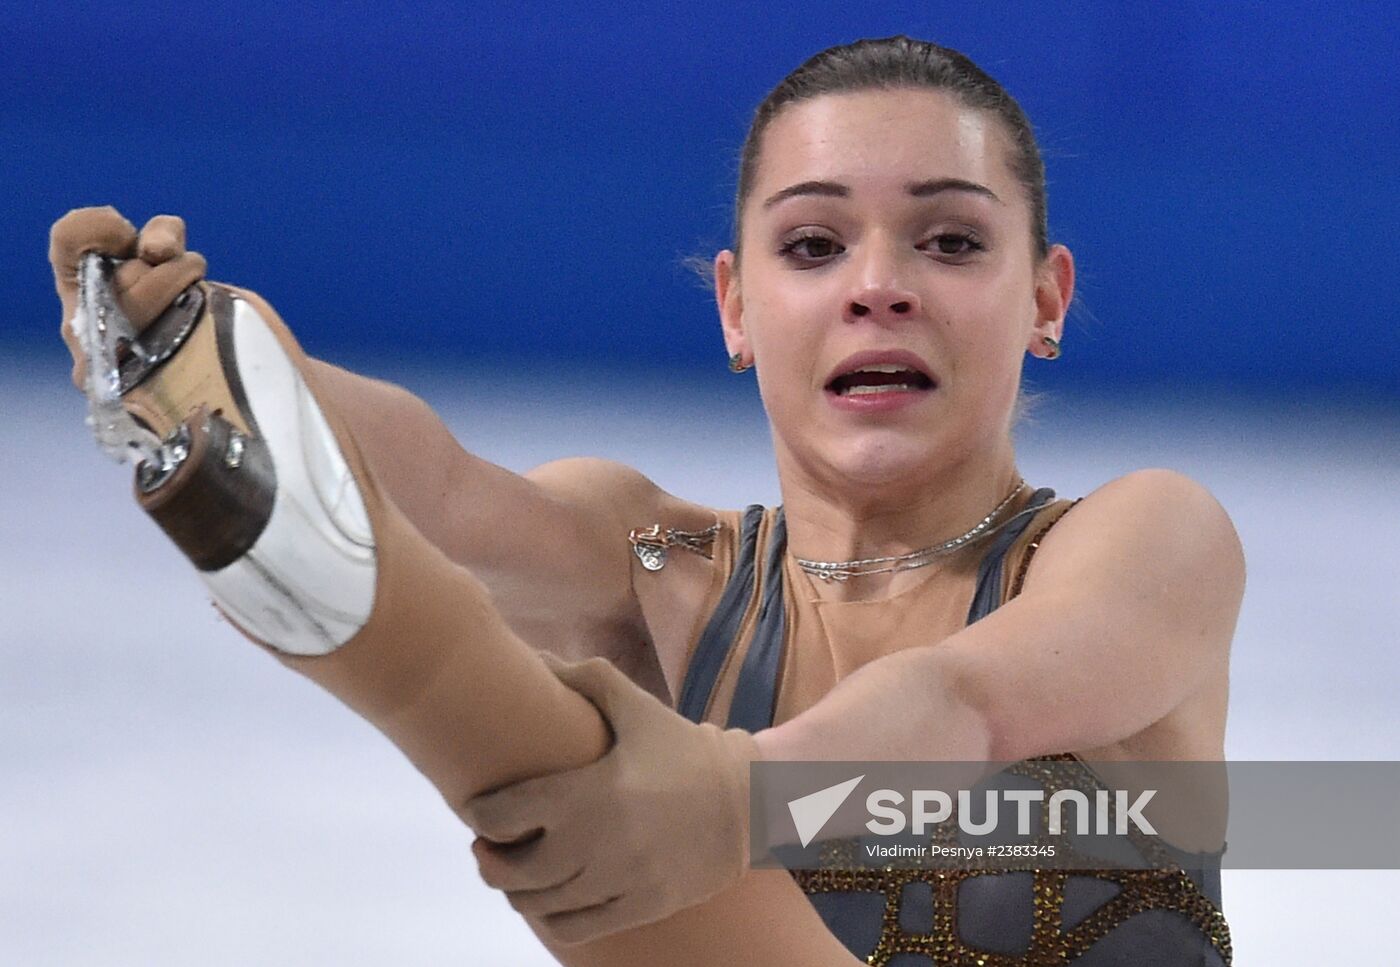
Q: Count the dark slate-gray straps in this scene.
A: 3